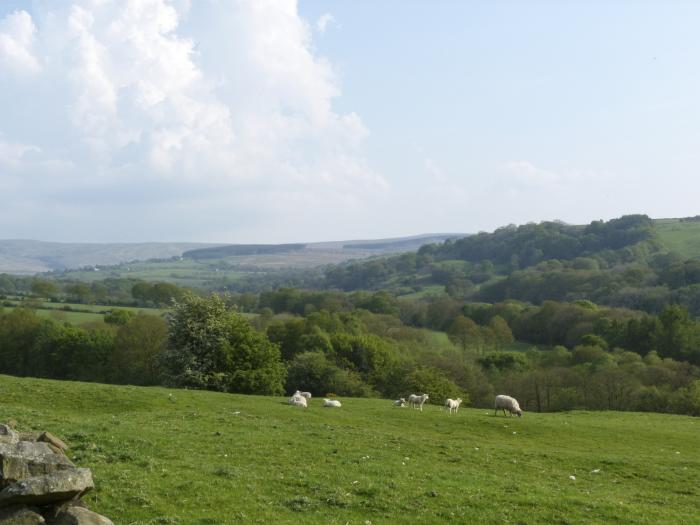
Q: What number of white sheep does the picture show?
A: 7